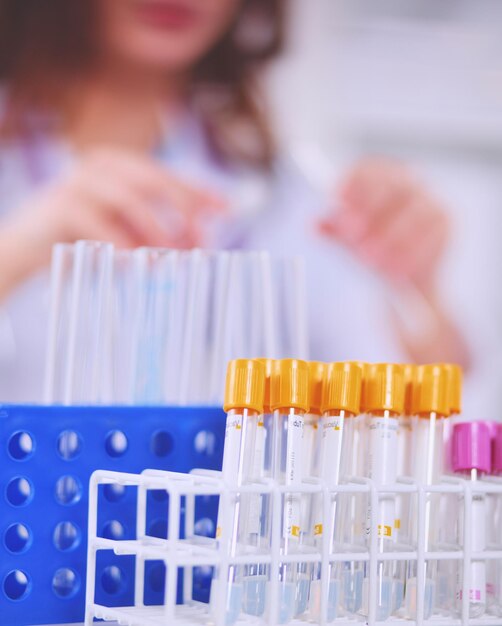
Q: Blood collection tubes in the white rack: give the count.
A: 12